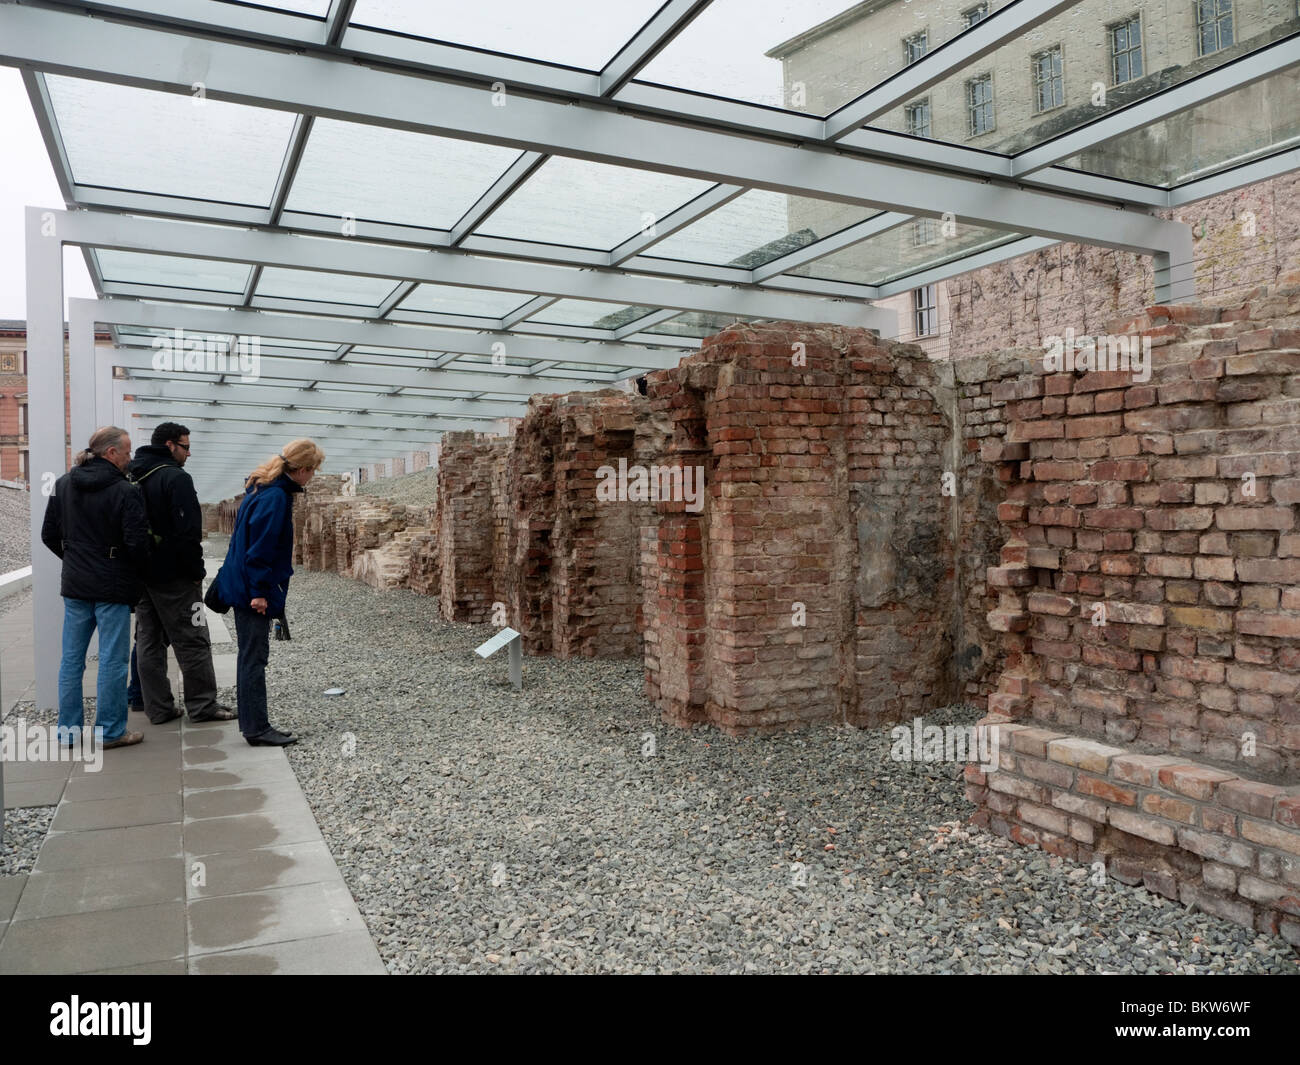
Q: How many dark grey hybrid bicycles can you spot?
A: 0